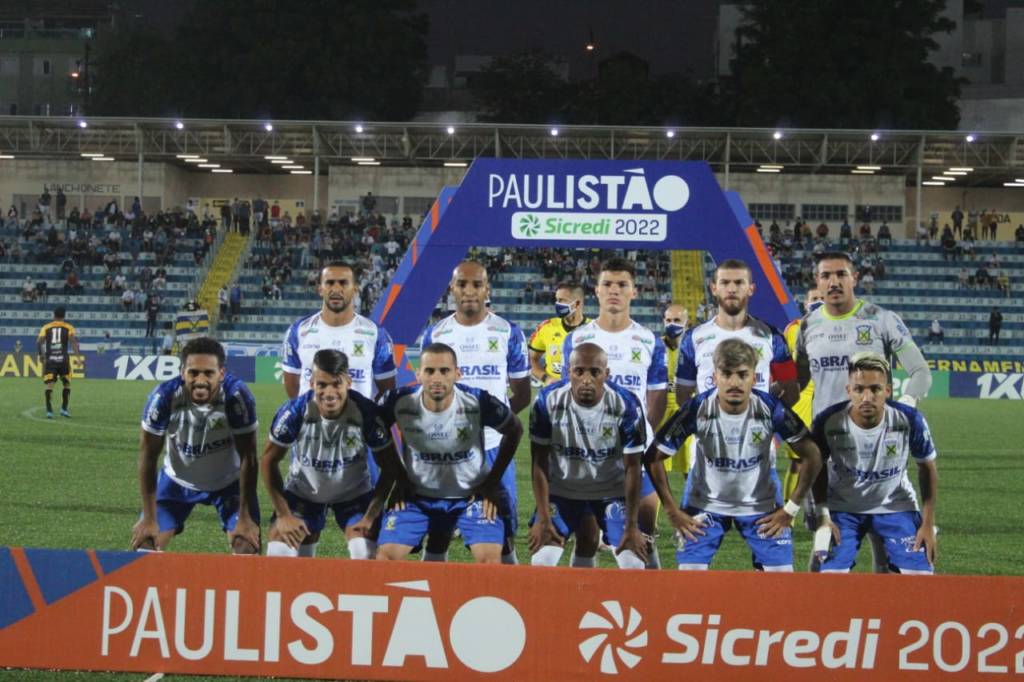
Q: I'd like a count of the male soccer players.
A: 12